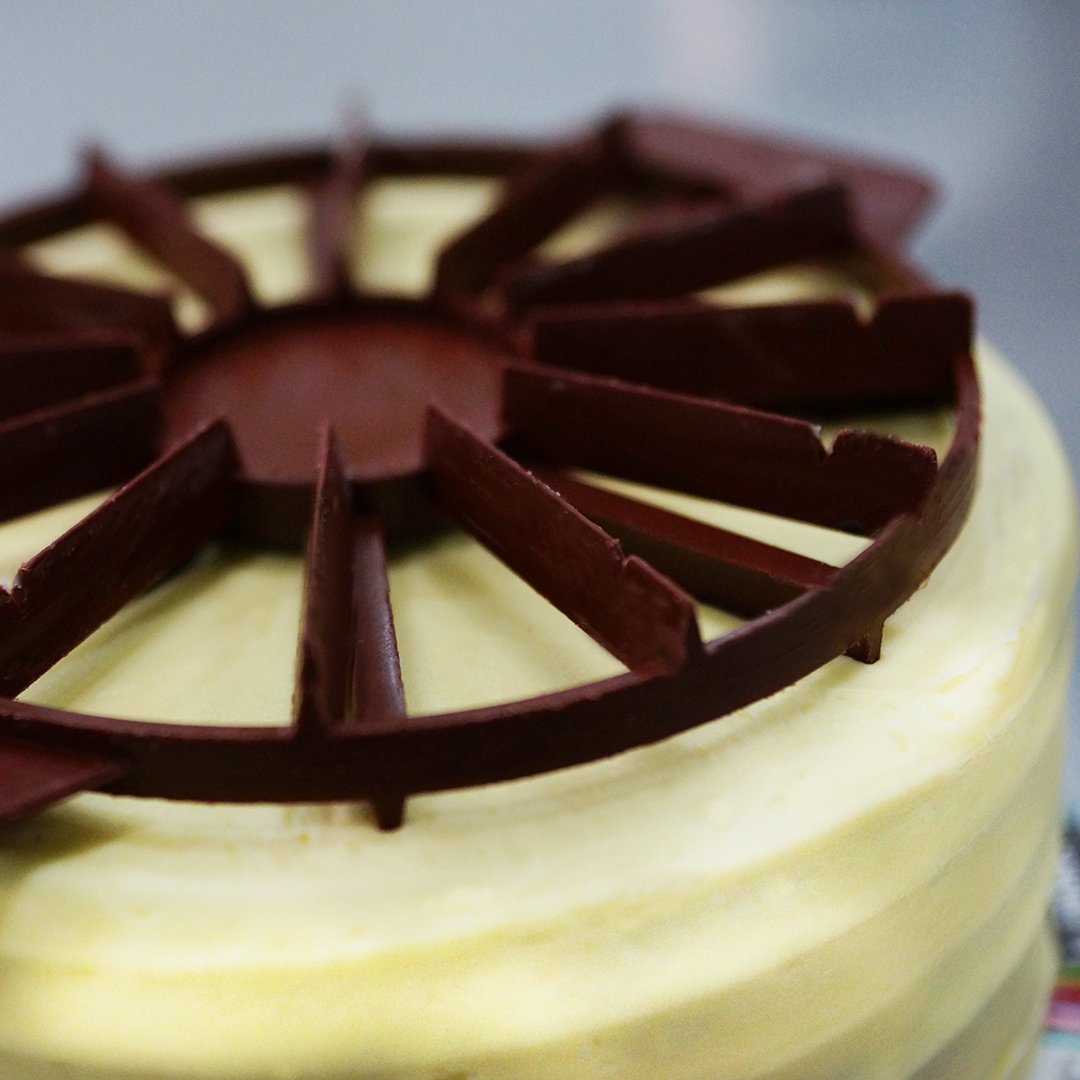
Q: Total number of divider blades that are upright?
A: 12